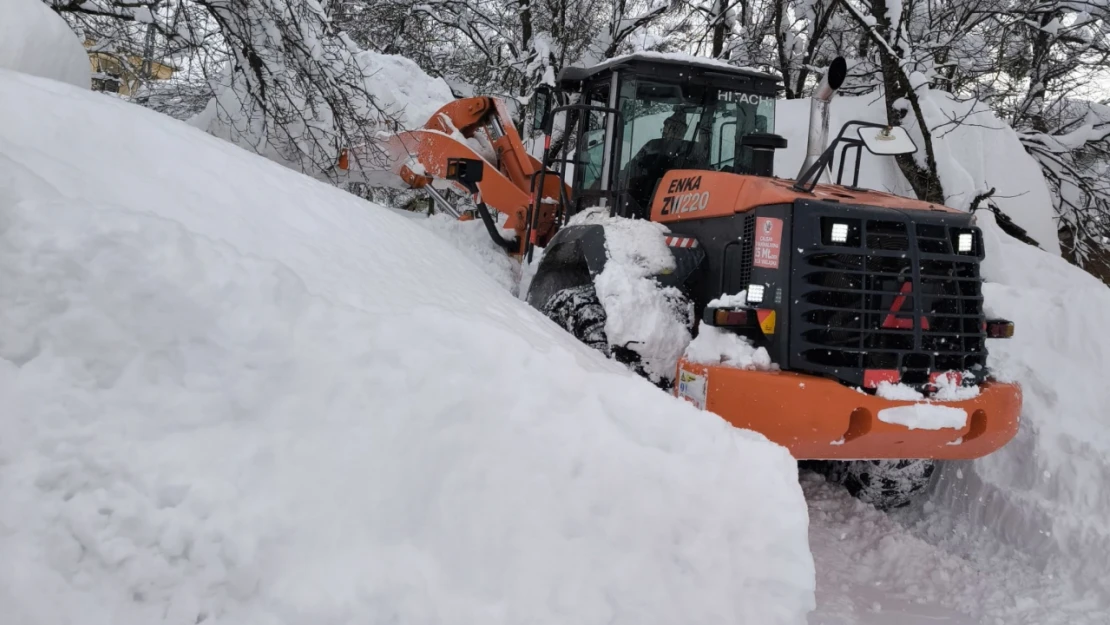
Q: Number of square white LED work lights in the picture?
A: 3